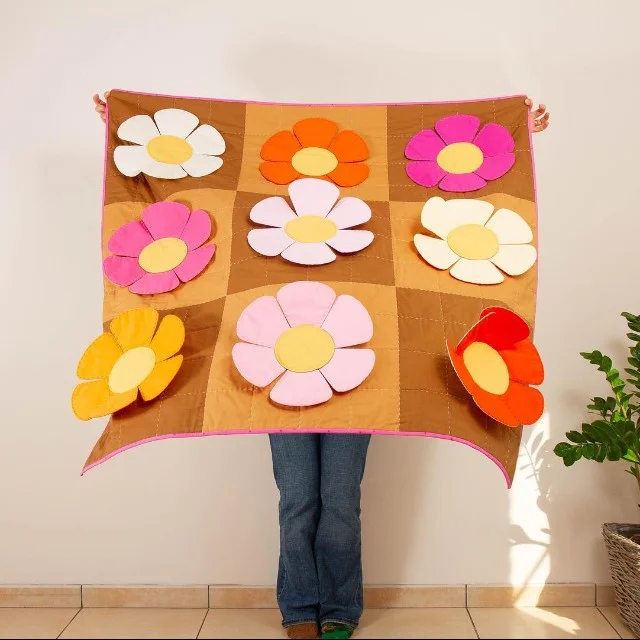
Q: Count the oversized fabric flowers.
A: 9